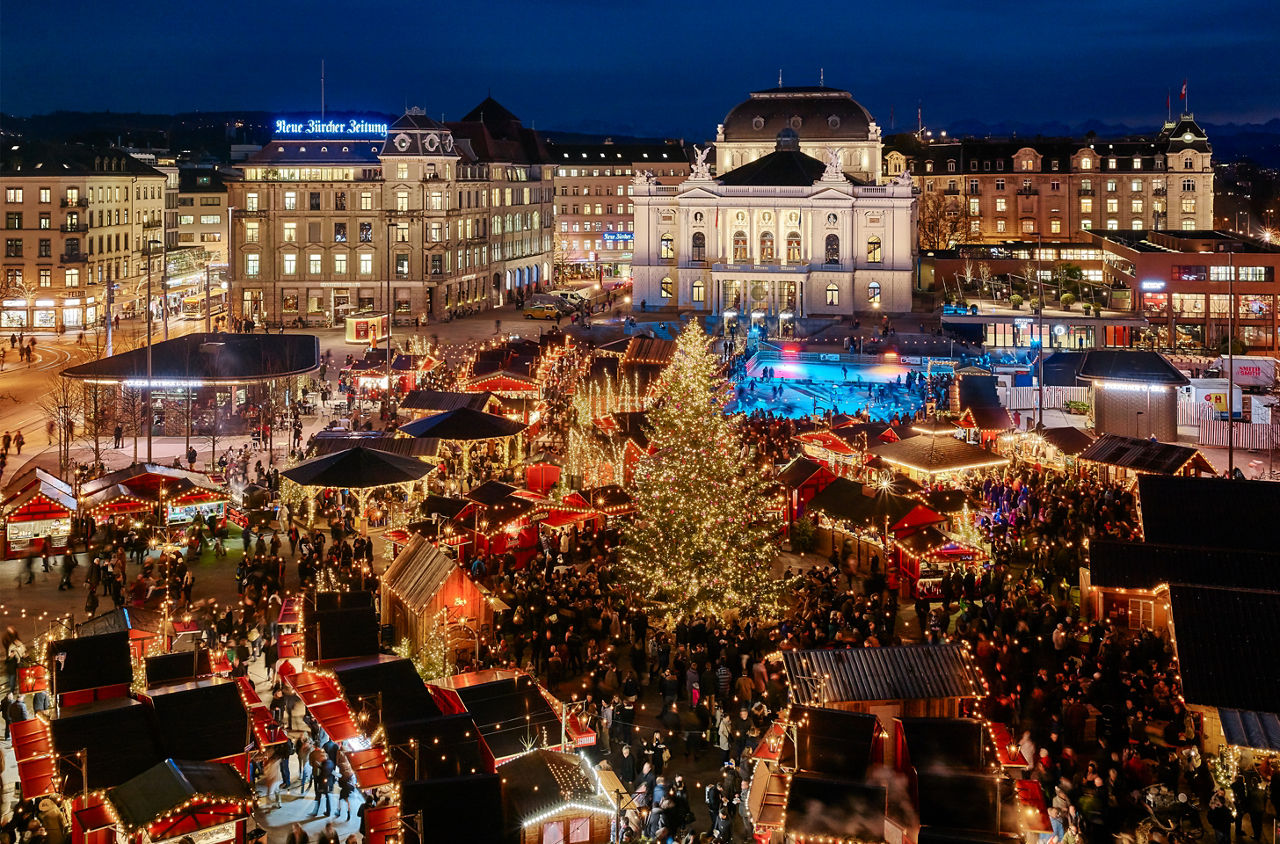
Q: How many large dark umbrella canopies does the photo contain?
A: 2